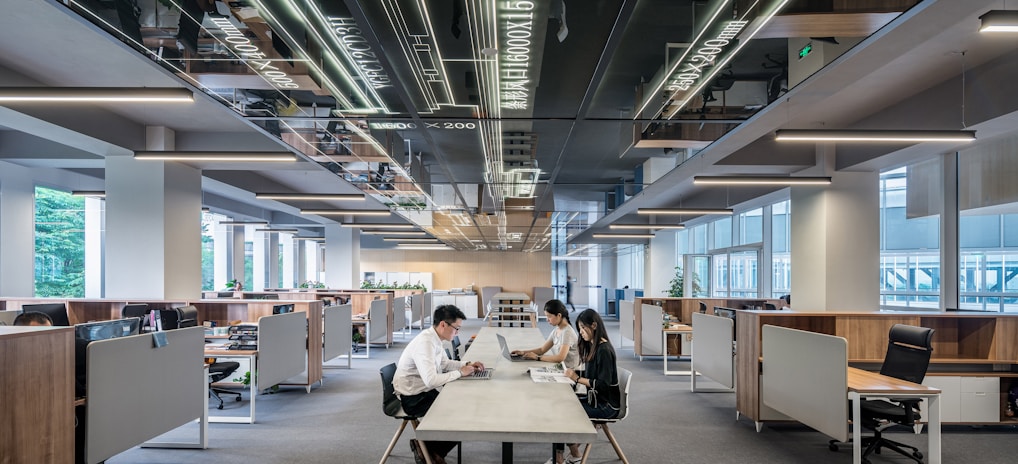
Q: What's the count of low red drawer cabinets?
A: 0